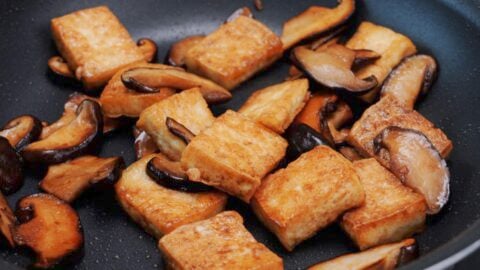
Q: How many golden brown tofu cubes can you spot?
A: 12